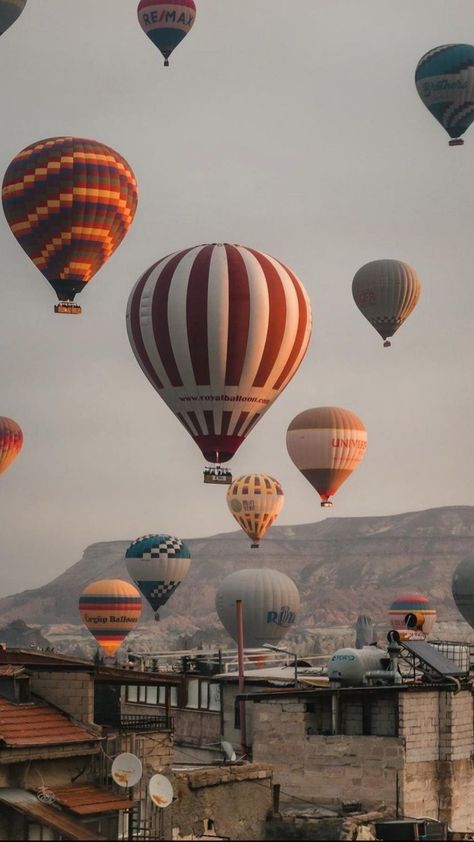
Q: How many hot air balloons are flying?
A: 14